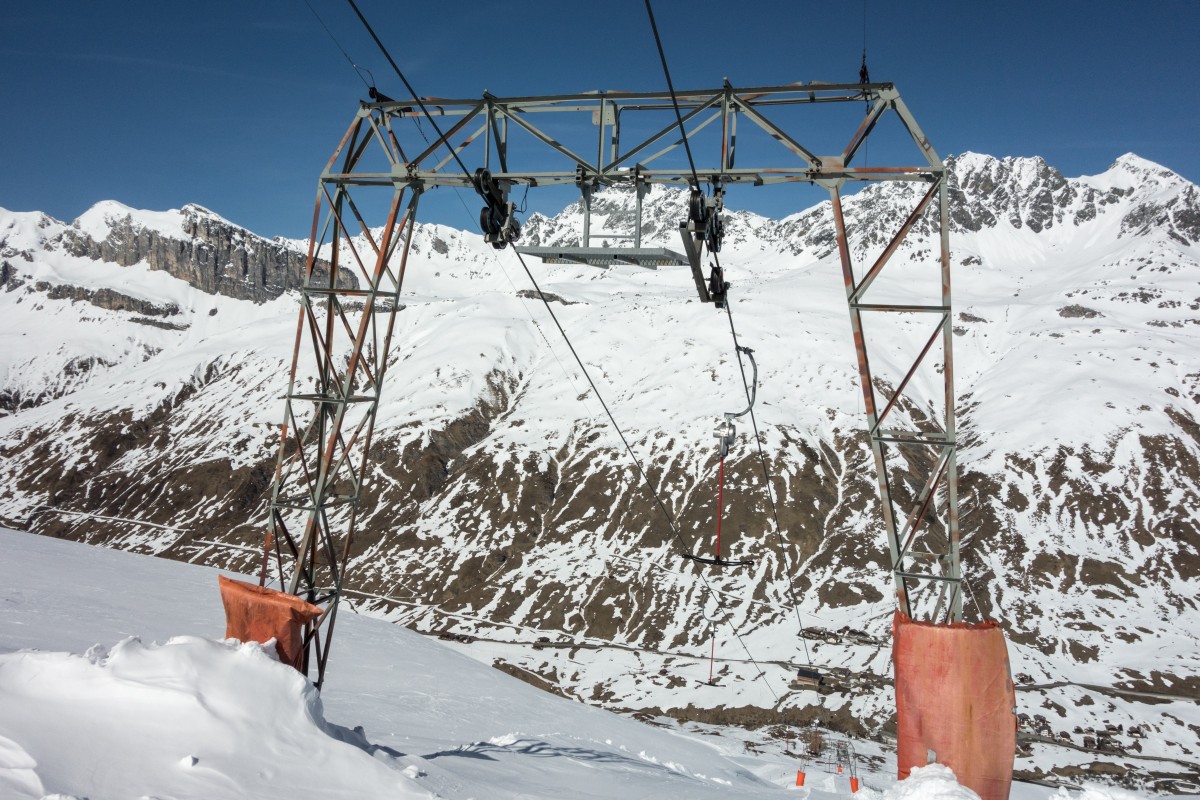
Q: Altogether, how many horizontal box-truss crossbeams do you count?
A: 1